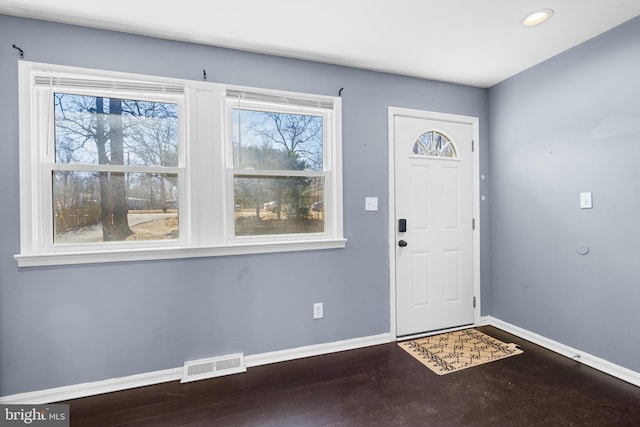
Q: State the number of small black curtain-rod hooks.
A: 3